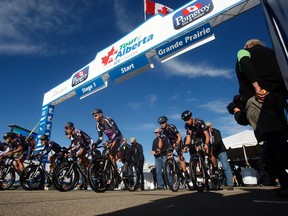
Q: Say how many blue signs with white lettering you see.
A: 3